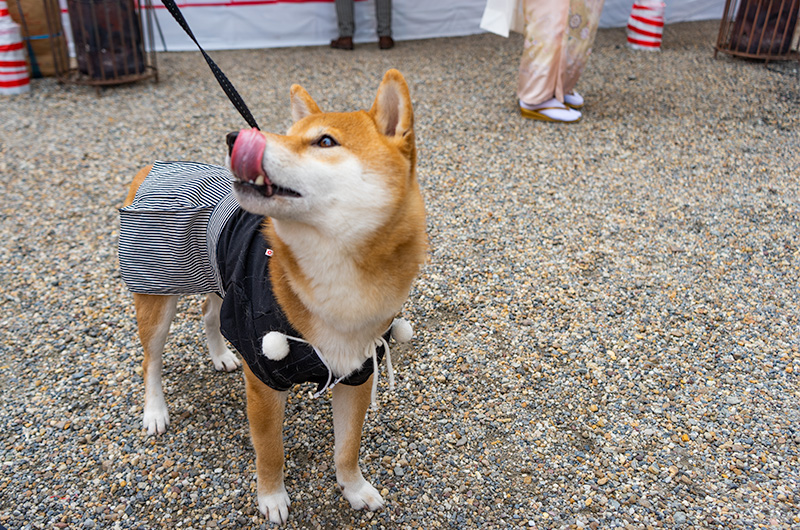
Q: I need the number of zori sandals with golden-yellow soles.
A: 2